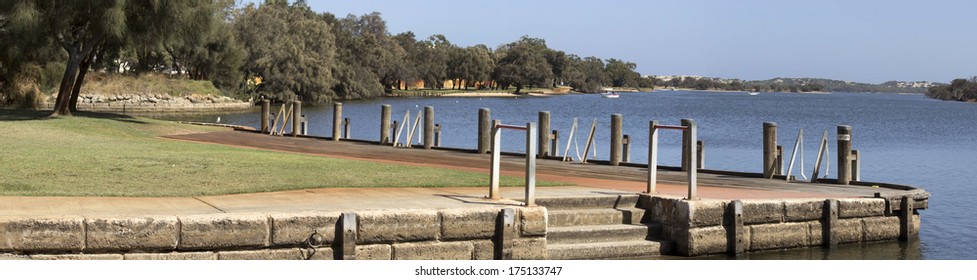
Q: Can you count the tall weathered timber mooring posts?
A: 11